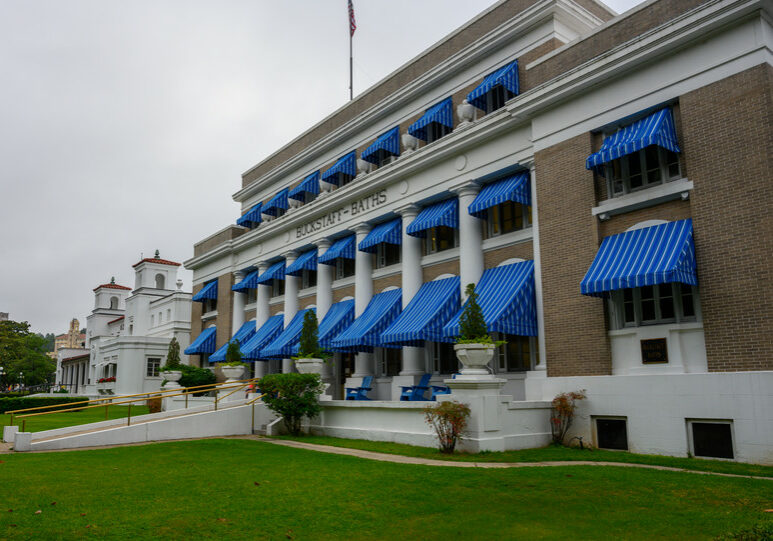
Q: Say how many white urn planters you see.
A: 4